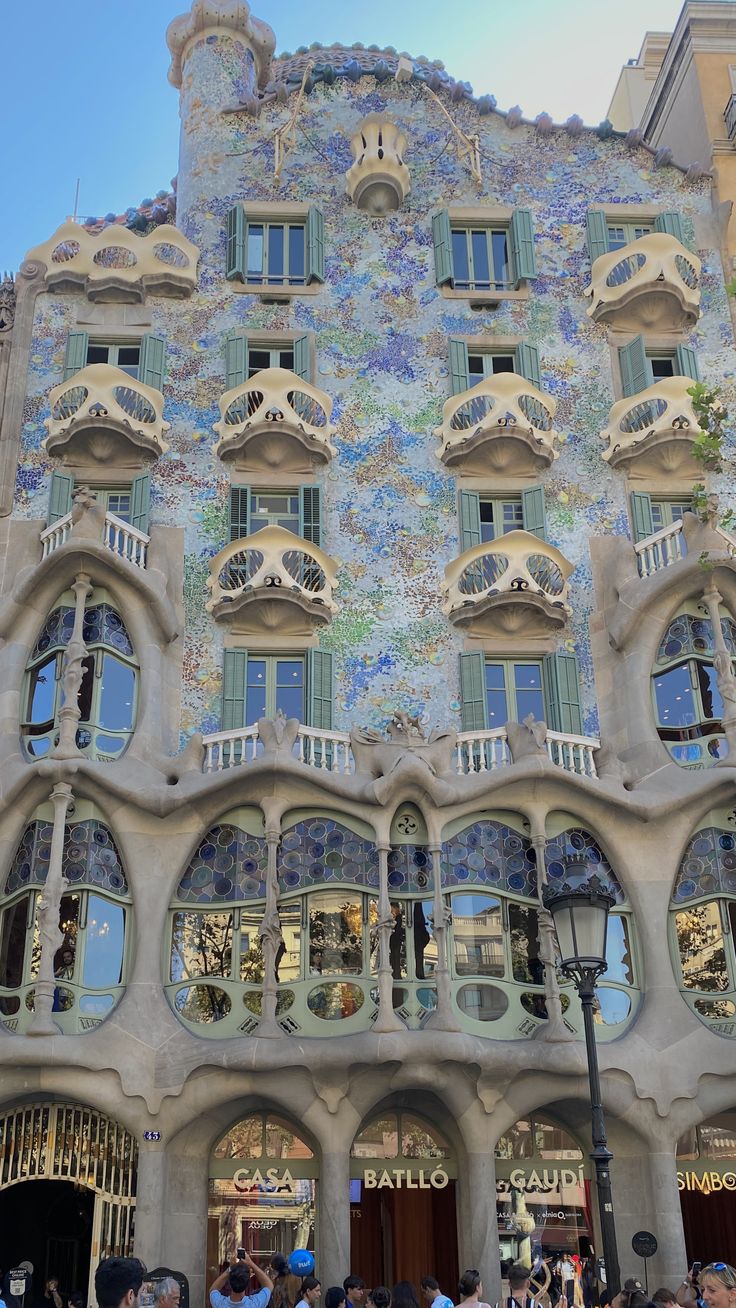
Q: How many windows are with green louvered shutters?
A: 13